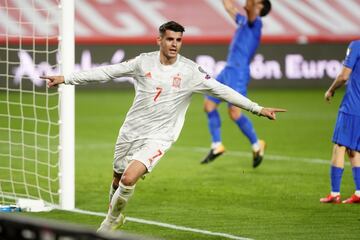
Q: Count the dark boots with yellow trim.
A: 2